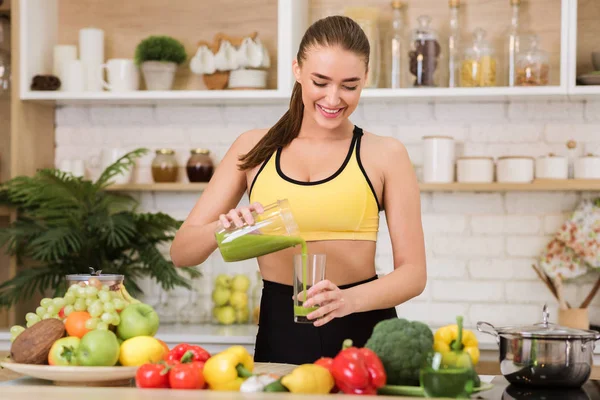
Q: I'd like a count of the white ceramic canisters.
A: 5